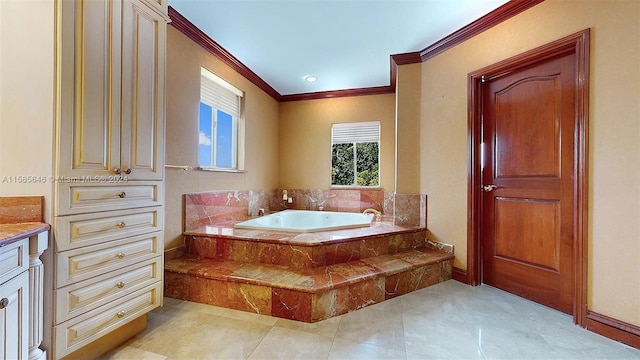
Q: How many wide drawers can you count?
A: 5